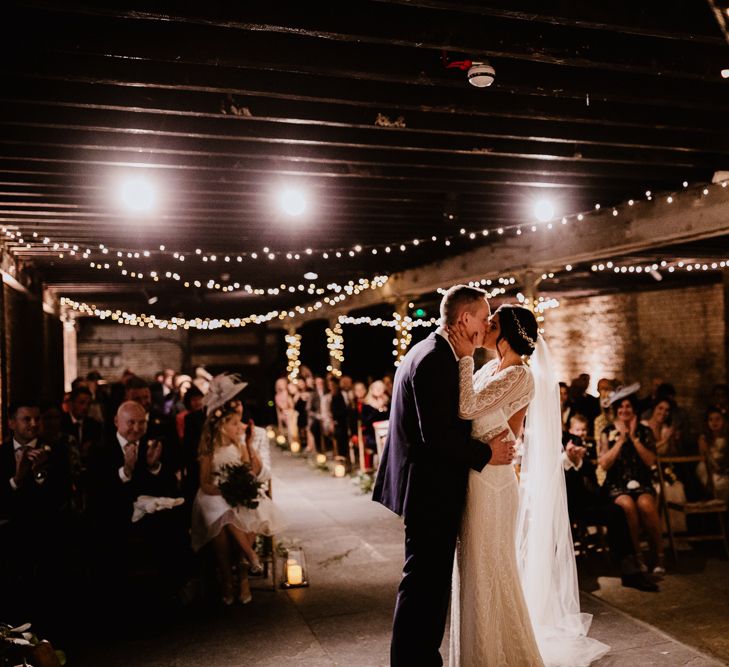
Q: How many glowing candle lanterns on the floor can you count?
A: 6